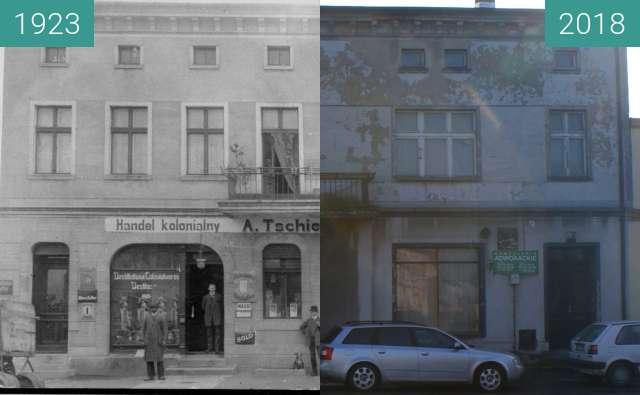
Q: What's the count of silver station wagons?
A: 1